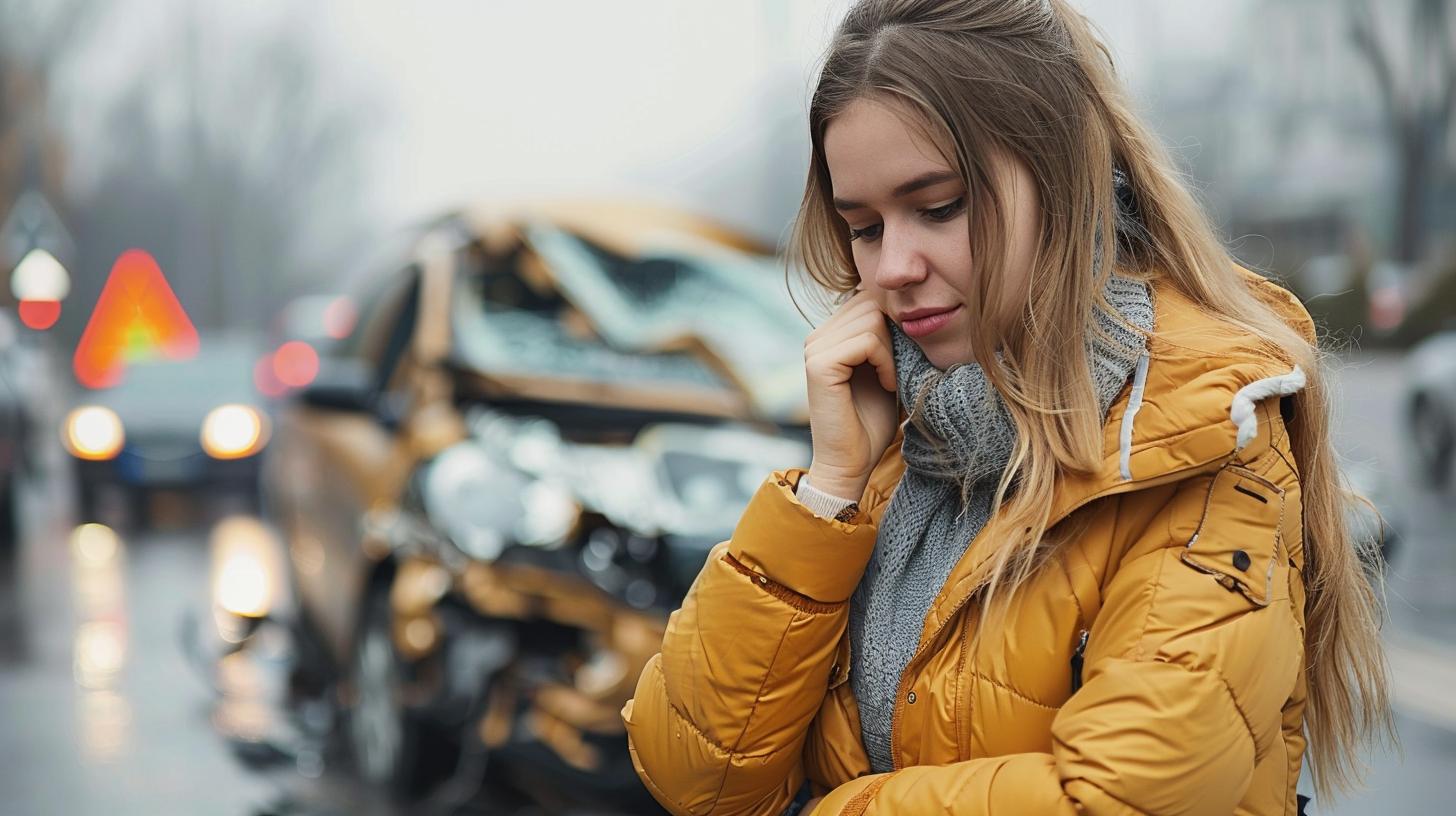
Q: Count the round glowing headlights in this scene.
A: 2